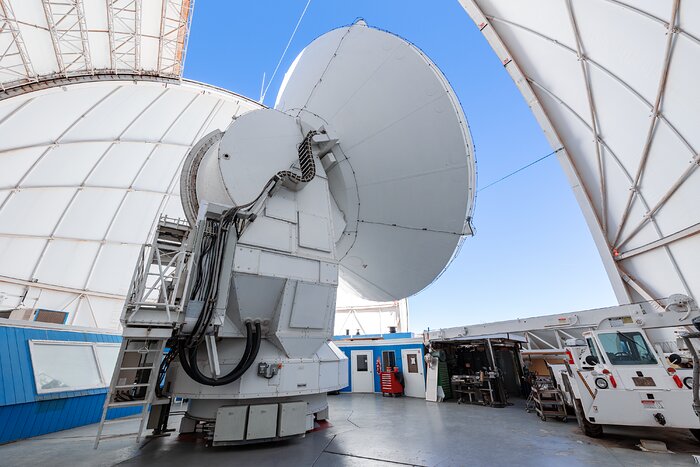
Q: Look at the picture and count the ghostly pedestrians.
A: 0